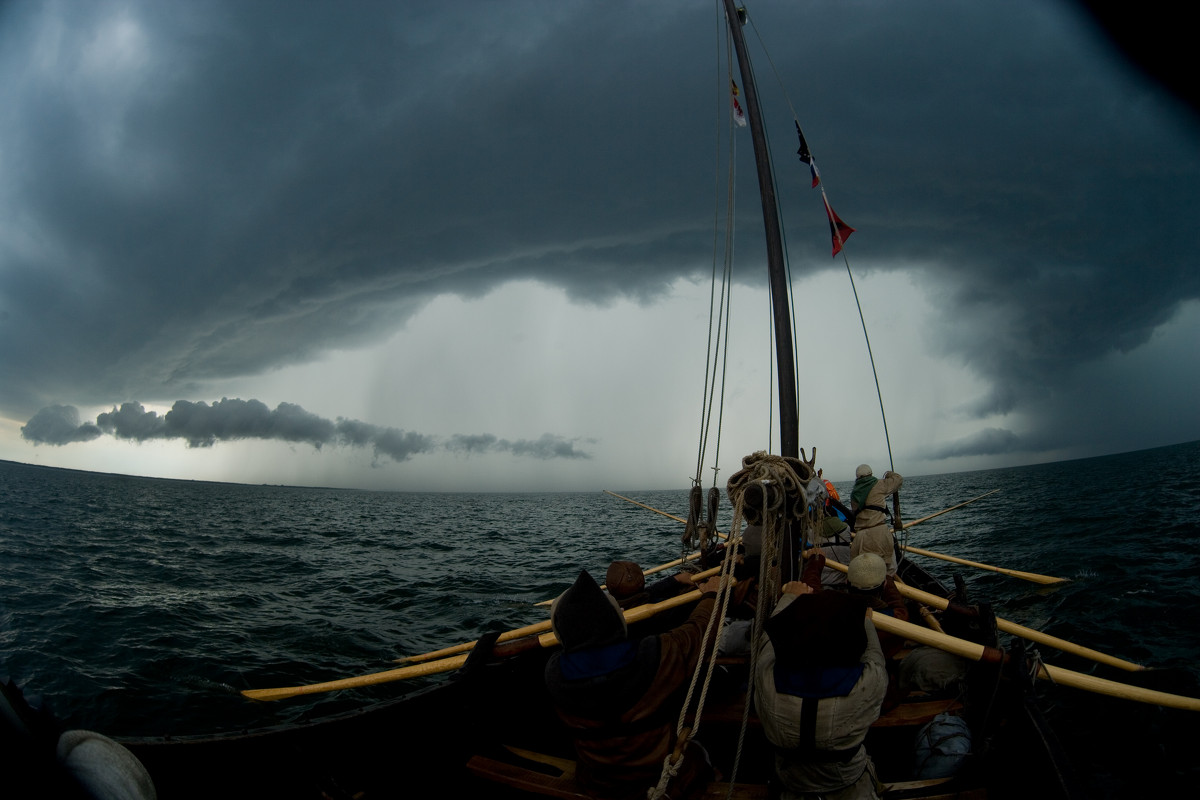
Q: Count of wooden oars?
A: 8